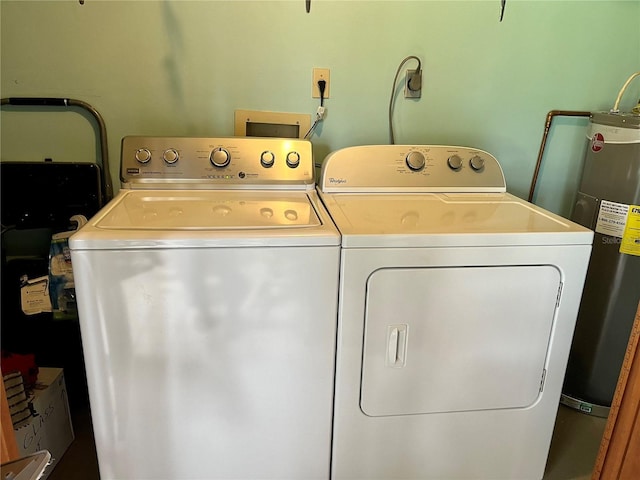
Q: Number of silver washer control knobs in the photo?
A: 5